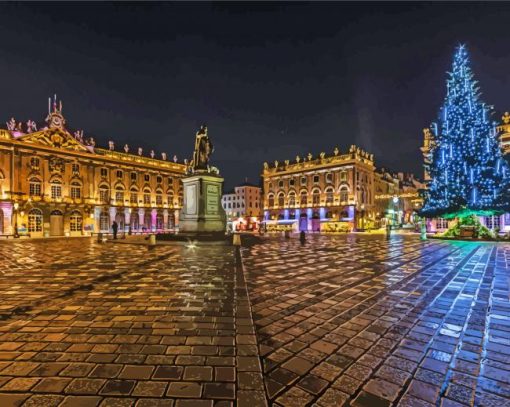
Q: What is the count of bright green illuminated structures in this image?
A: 1